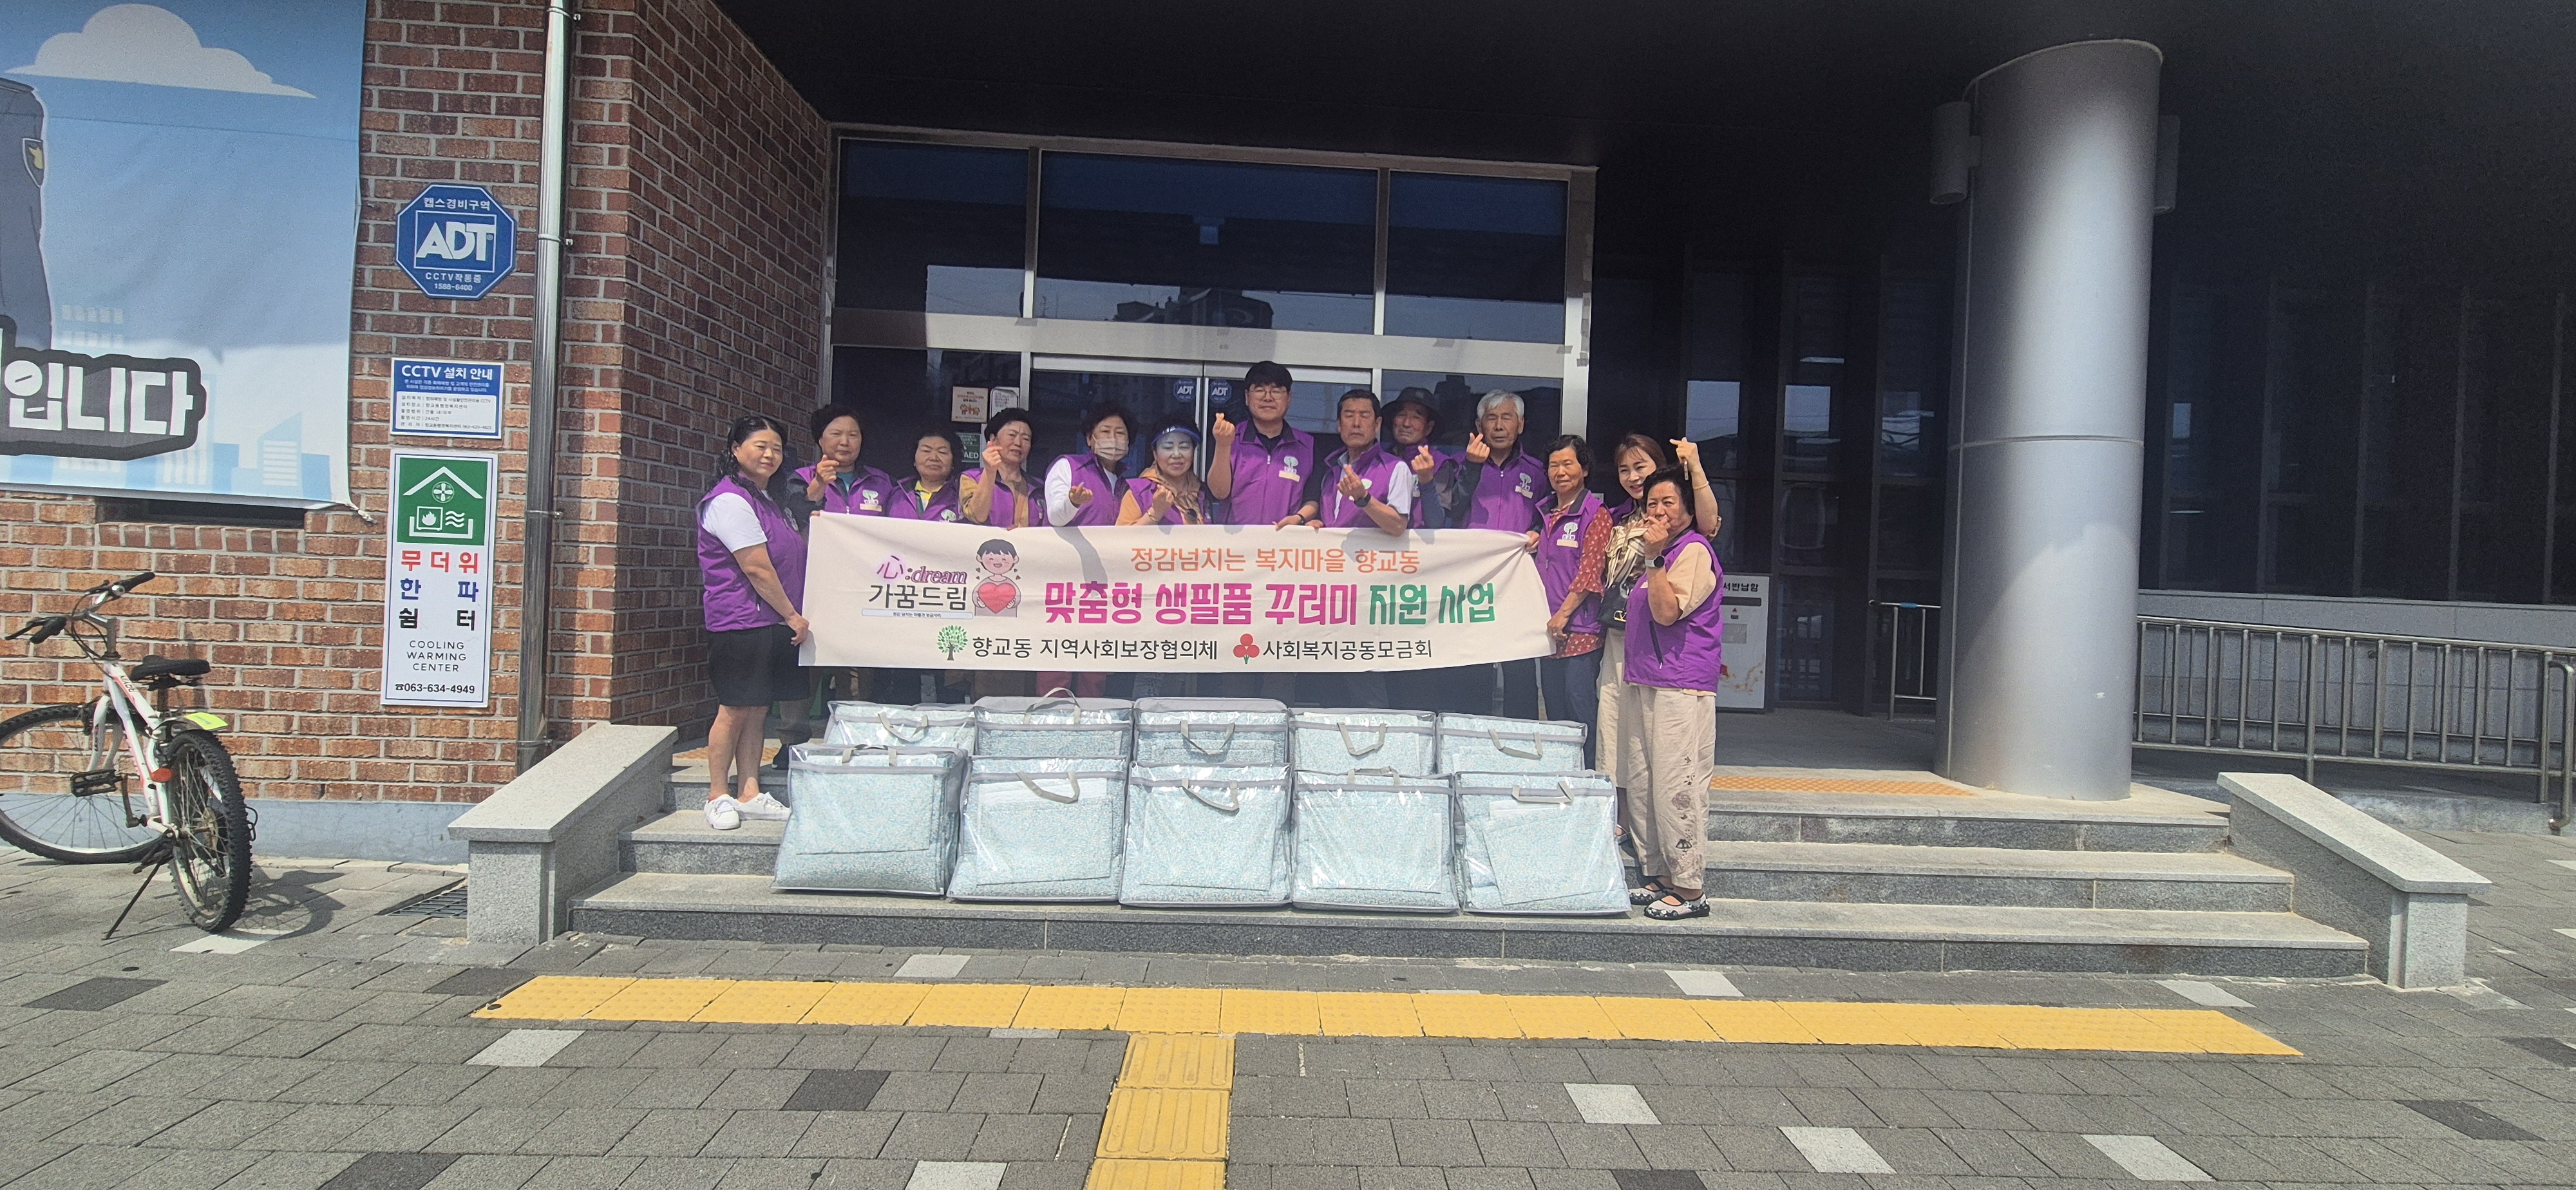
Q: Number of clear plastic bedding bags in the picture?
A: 10